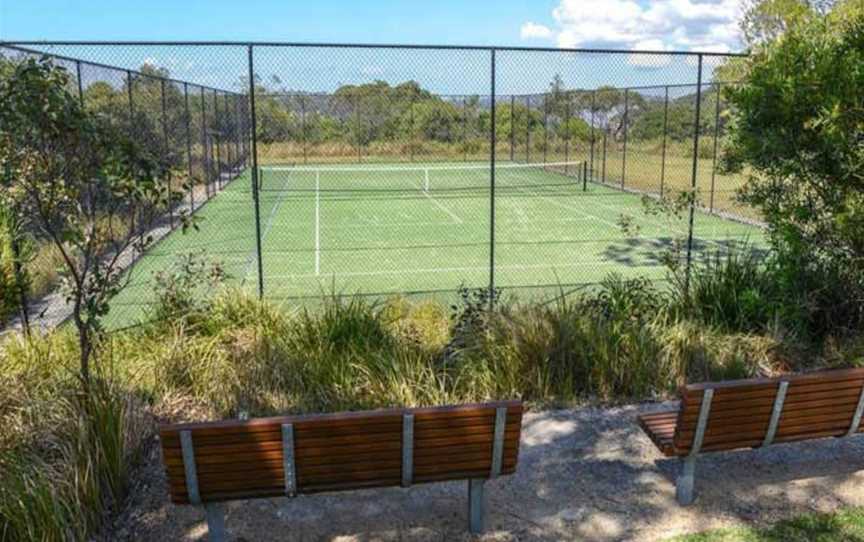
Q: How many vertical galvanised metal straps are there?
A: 7